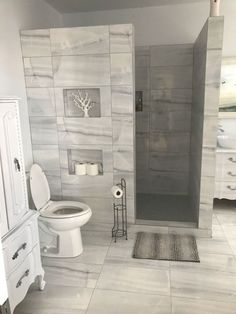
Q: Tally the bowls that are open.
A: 1